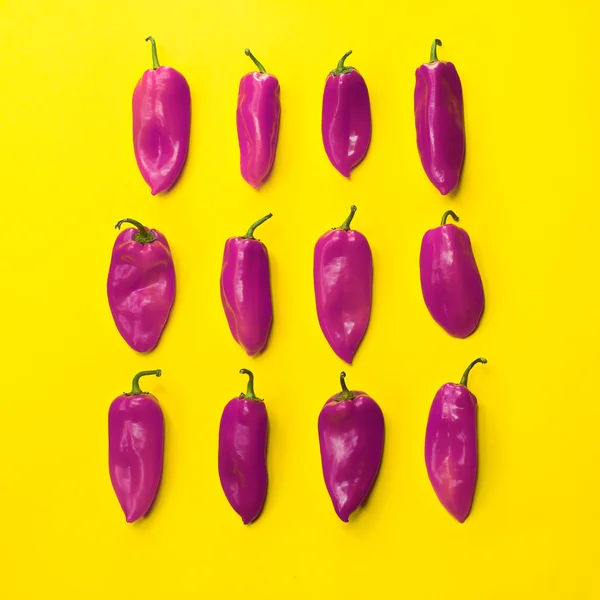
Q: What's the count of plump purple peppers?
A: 12